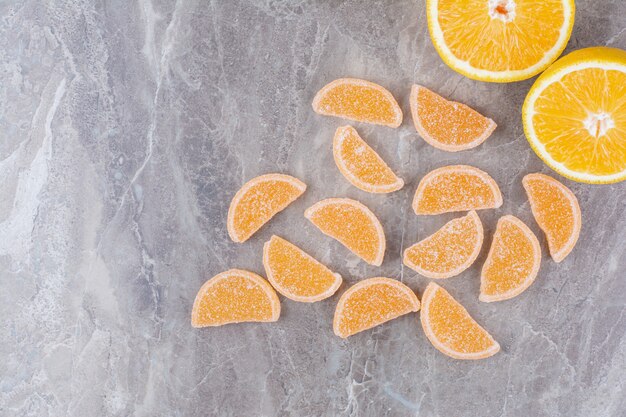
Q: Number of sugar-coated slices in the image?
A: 13